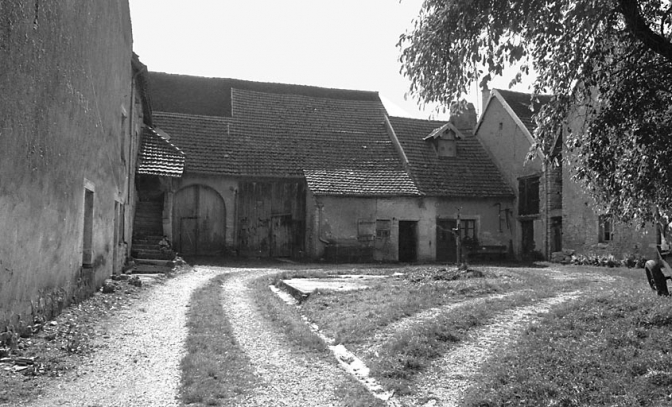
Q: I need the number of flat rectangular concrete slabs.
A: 1